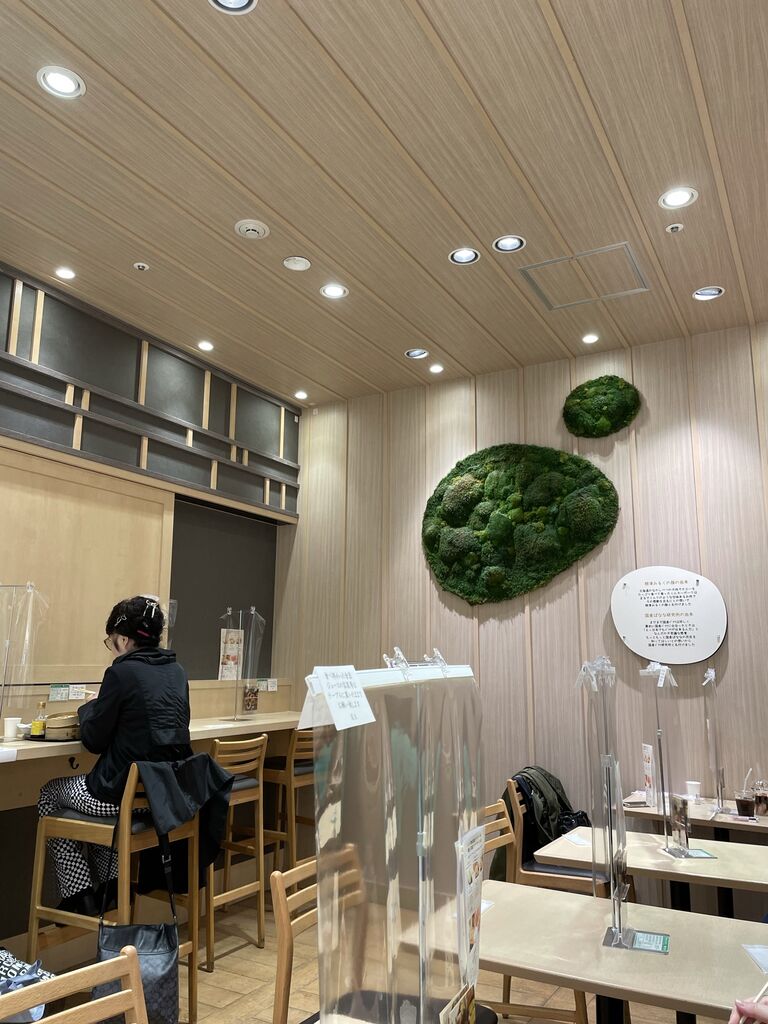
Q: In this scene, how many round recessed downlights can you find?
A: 13